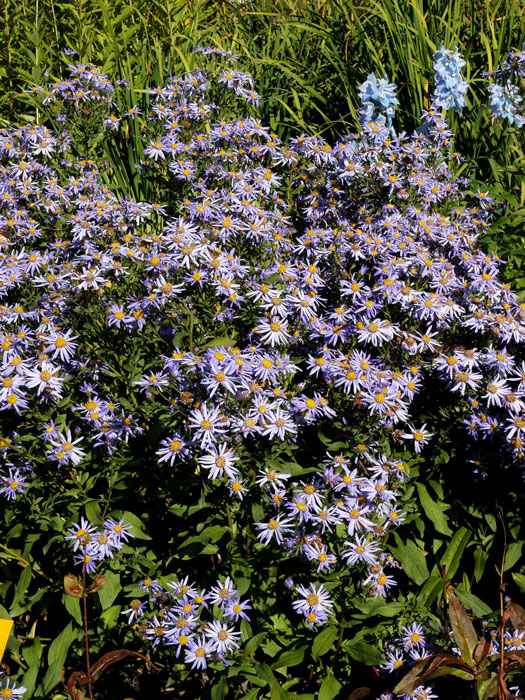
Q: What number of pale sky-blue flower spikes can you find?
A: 3